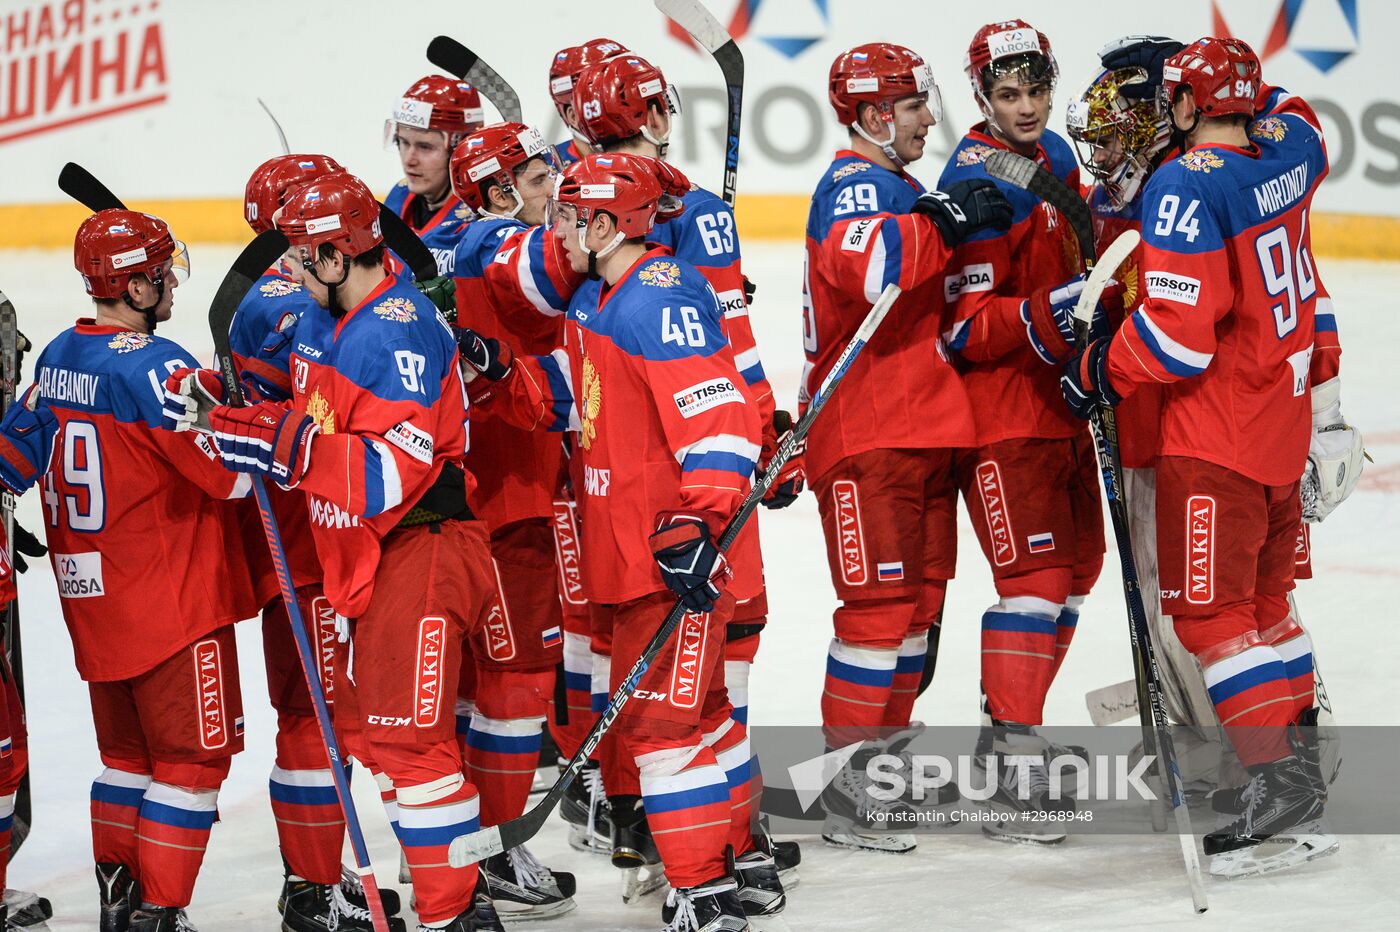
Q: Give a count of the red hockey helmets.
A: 11